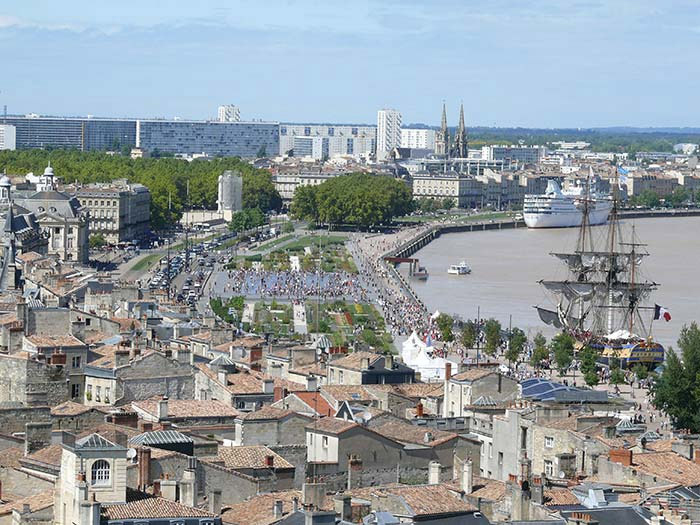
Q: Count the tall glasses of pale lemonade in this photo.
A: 0